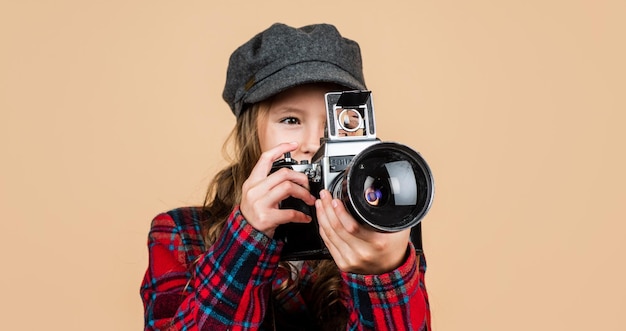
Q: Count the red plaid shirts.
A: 1